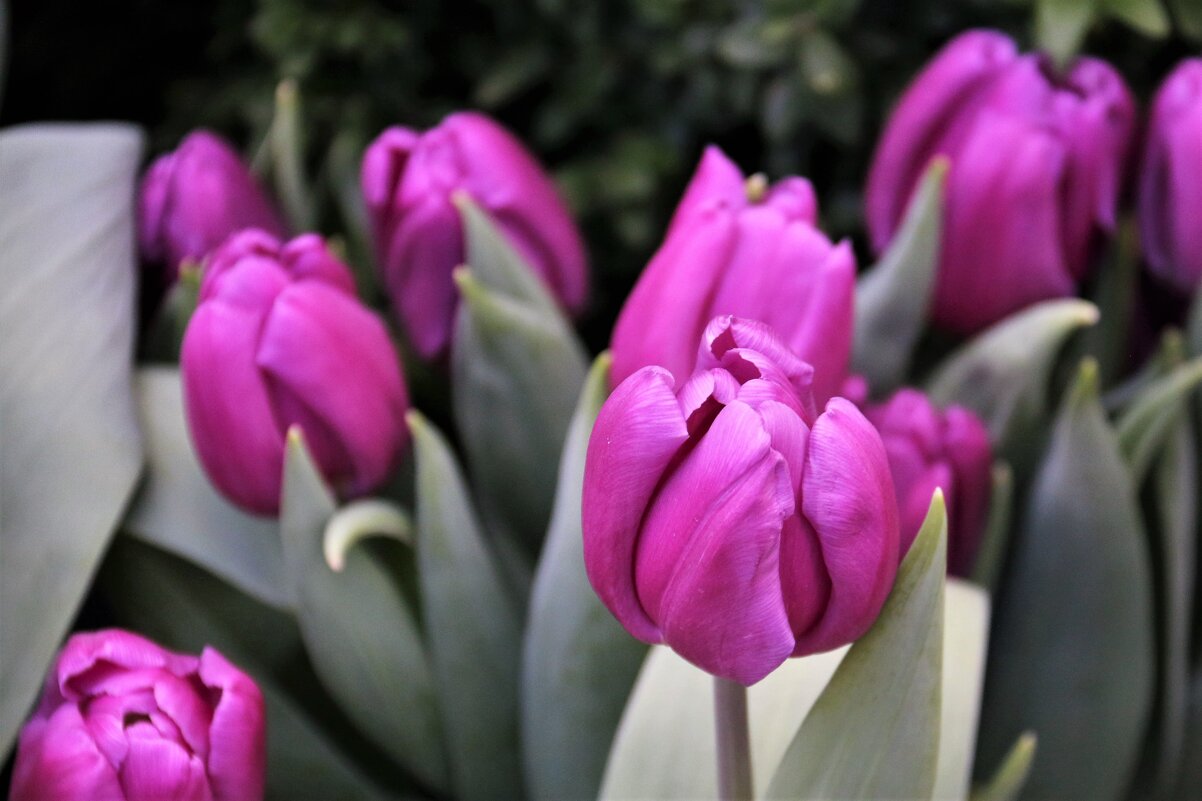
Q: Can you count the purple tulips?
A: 9